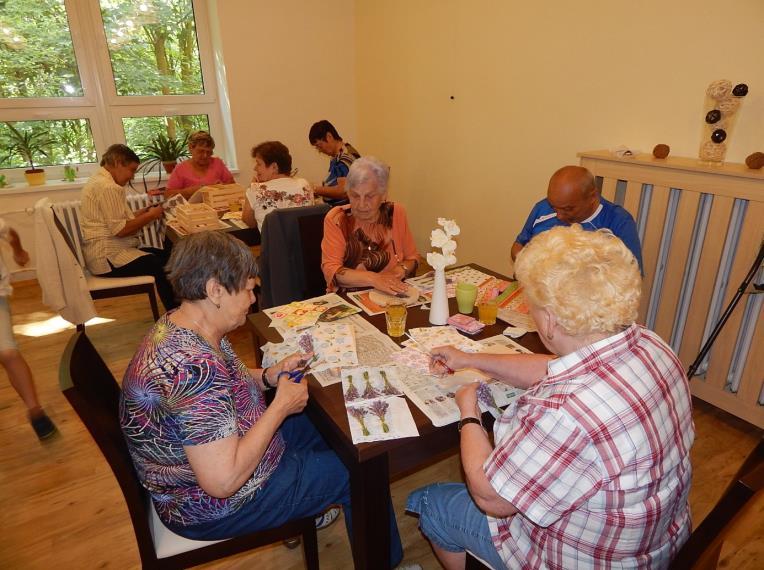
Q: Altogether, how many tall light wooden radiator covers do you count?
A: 1